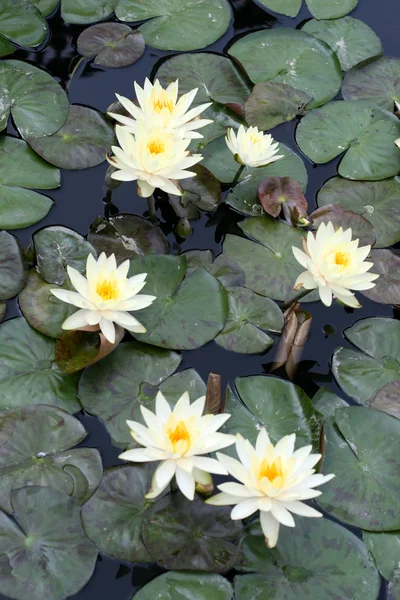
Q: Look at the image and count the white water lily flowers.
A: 7